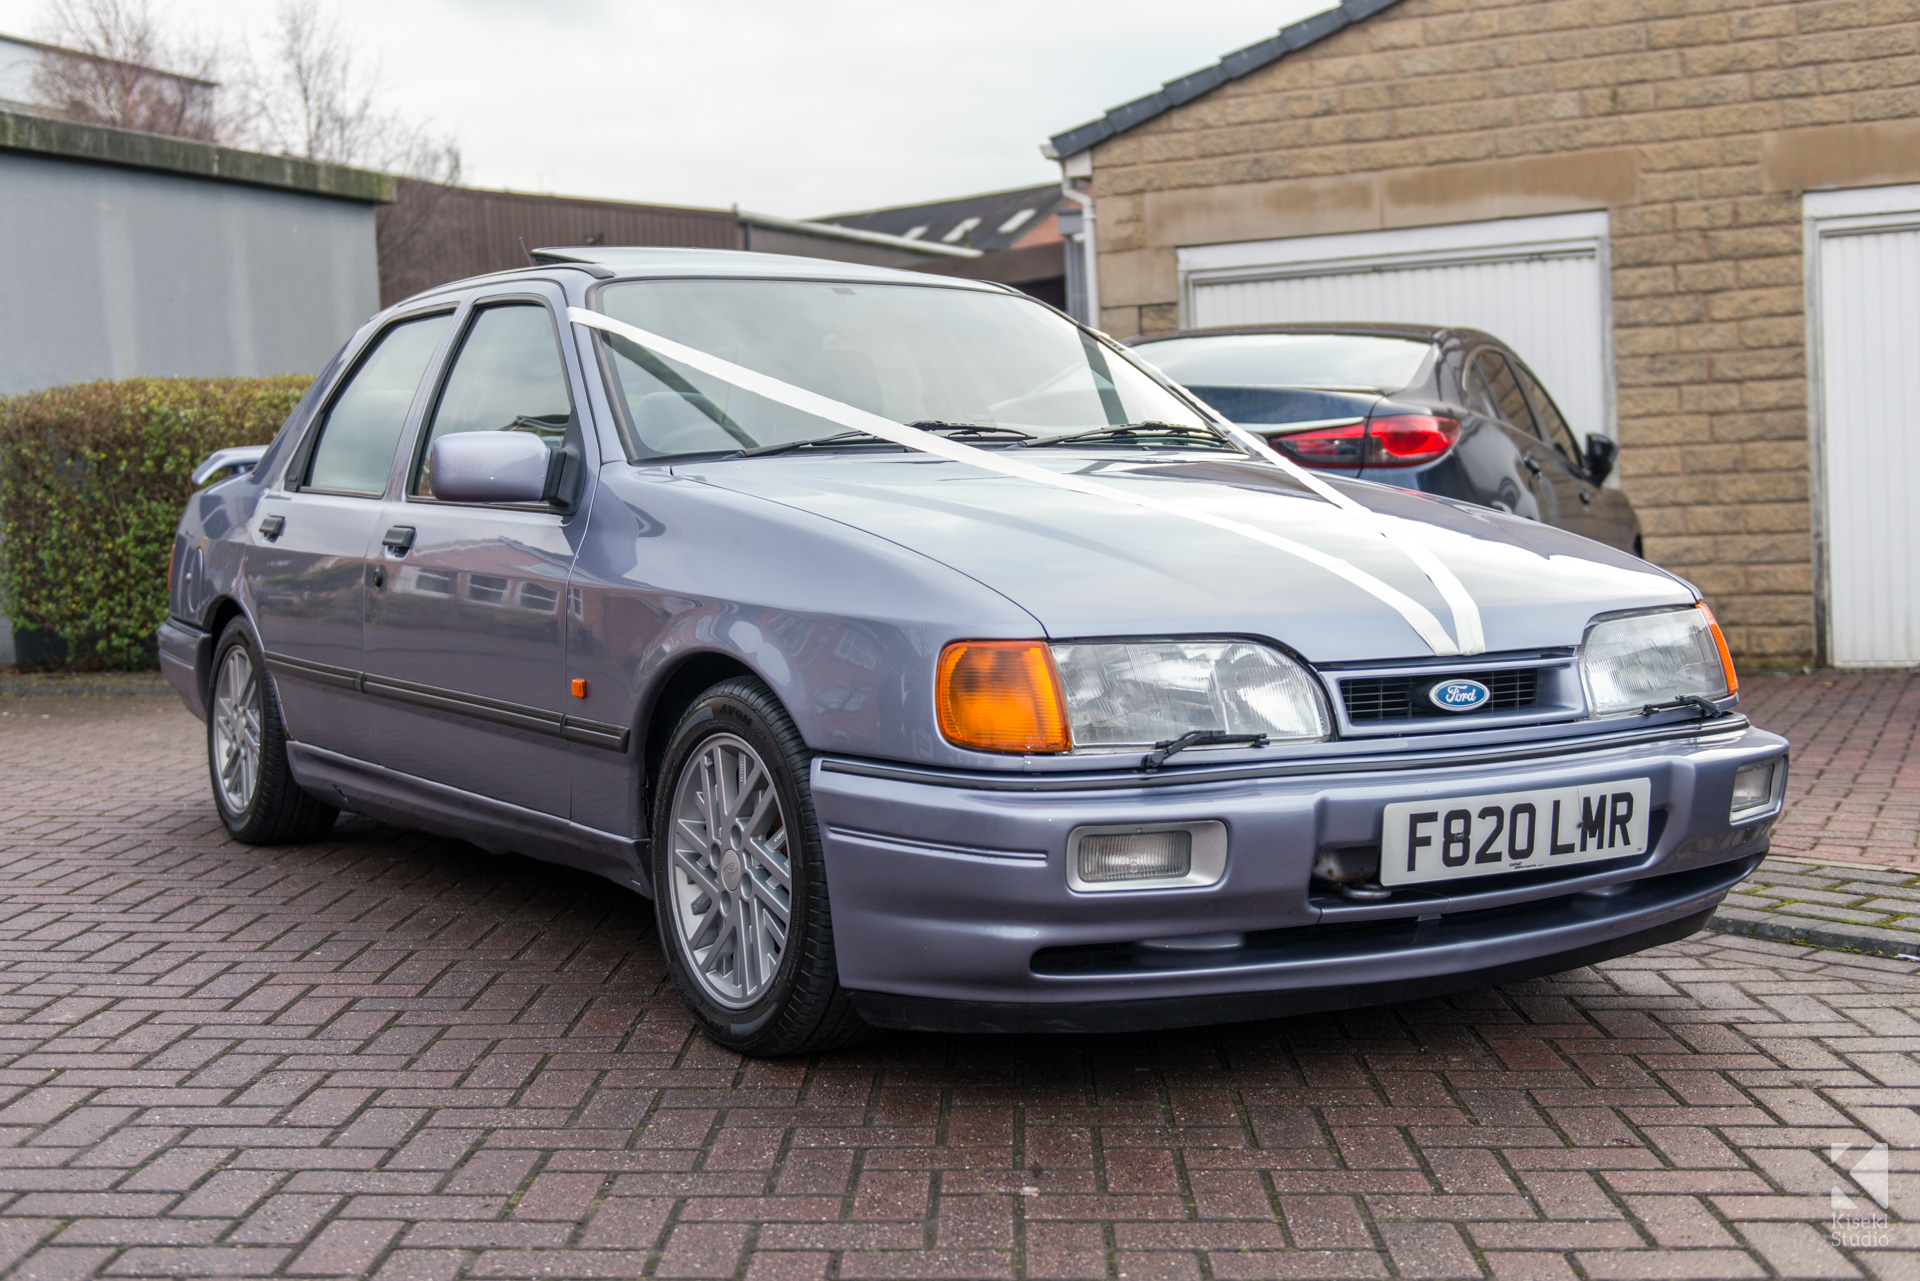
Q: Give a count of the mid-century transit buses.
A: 0